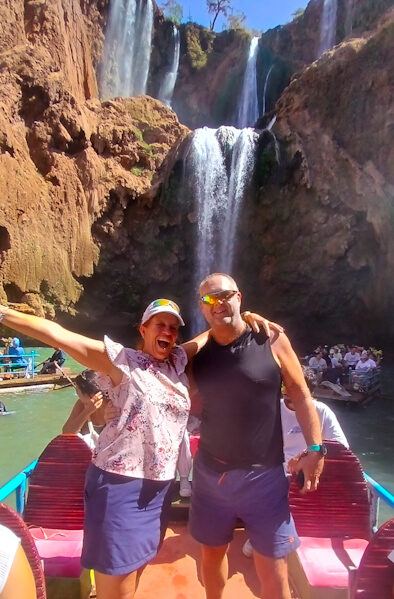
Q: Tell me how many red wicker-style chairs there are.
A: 4